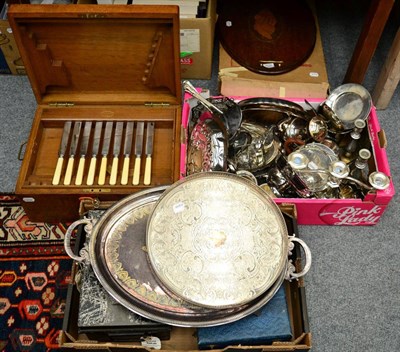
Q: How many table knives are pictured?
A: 9